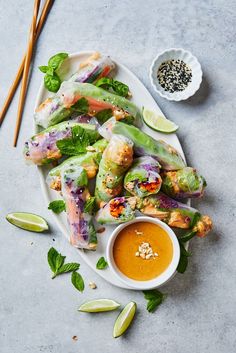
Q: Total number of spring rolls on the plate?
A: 12